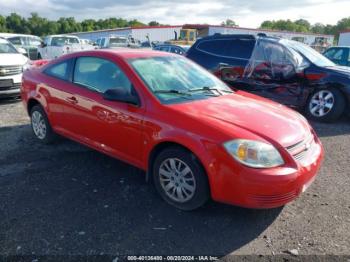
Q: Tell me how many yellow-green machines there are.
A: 1